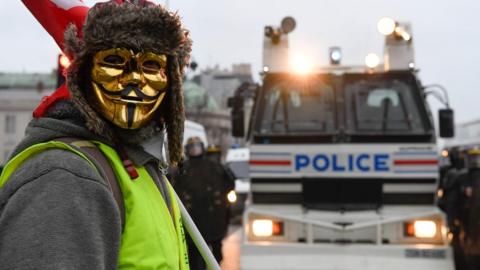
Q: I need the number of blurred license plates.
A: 1